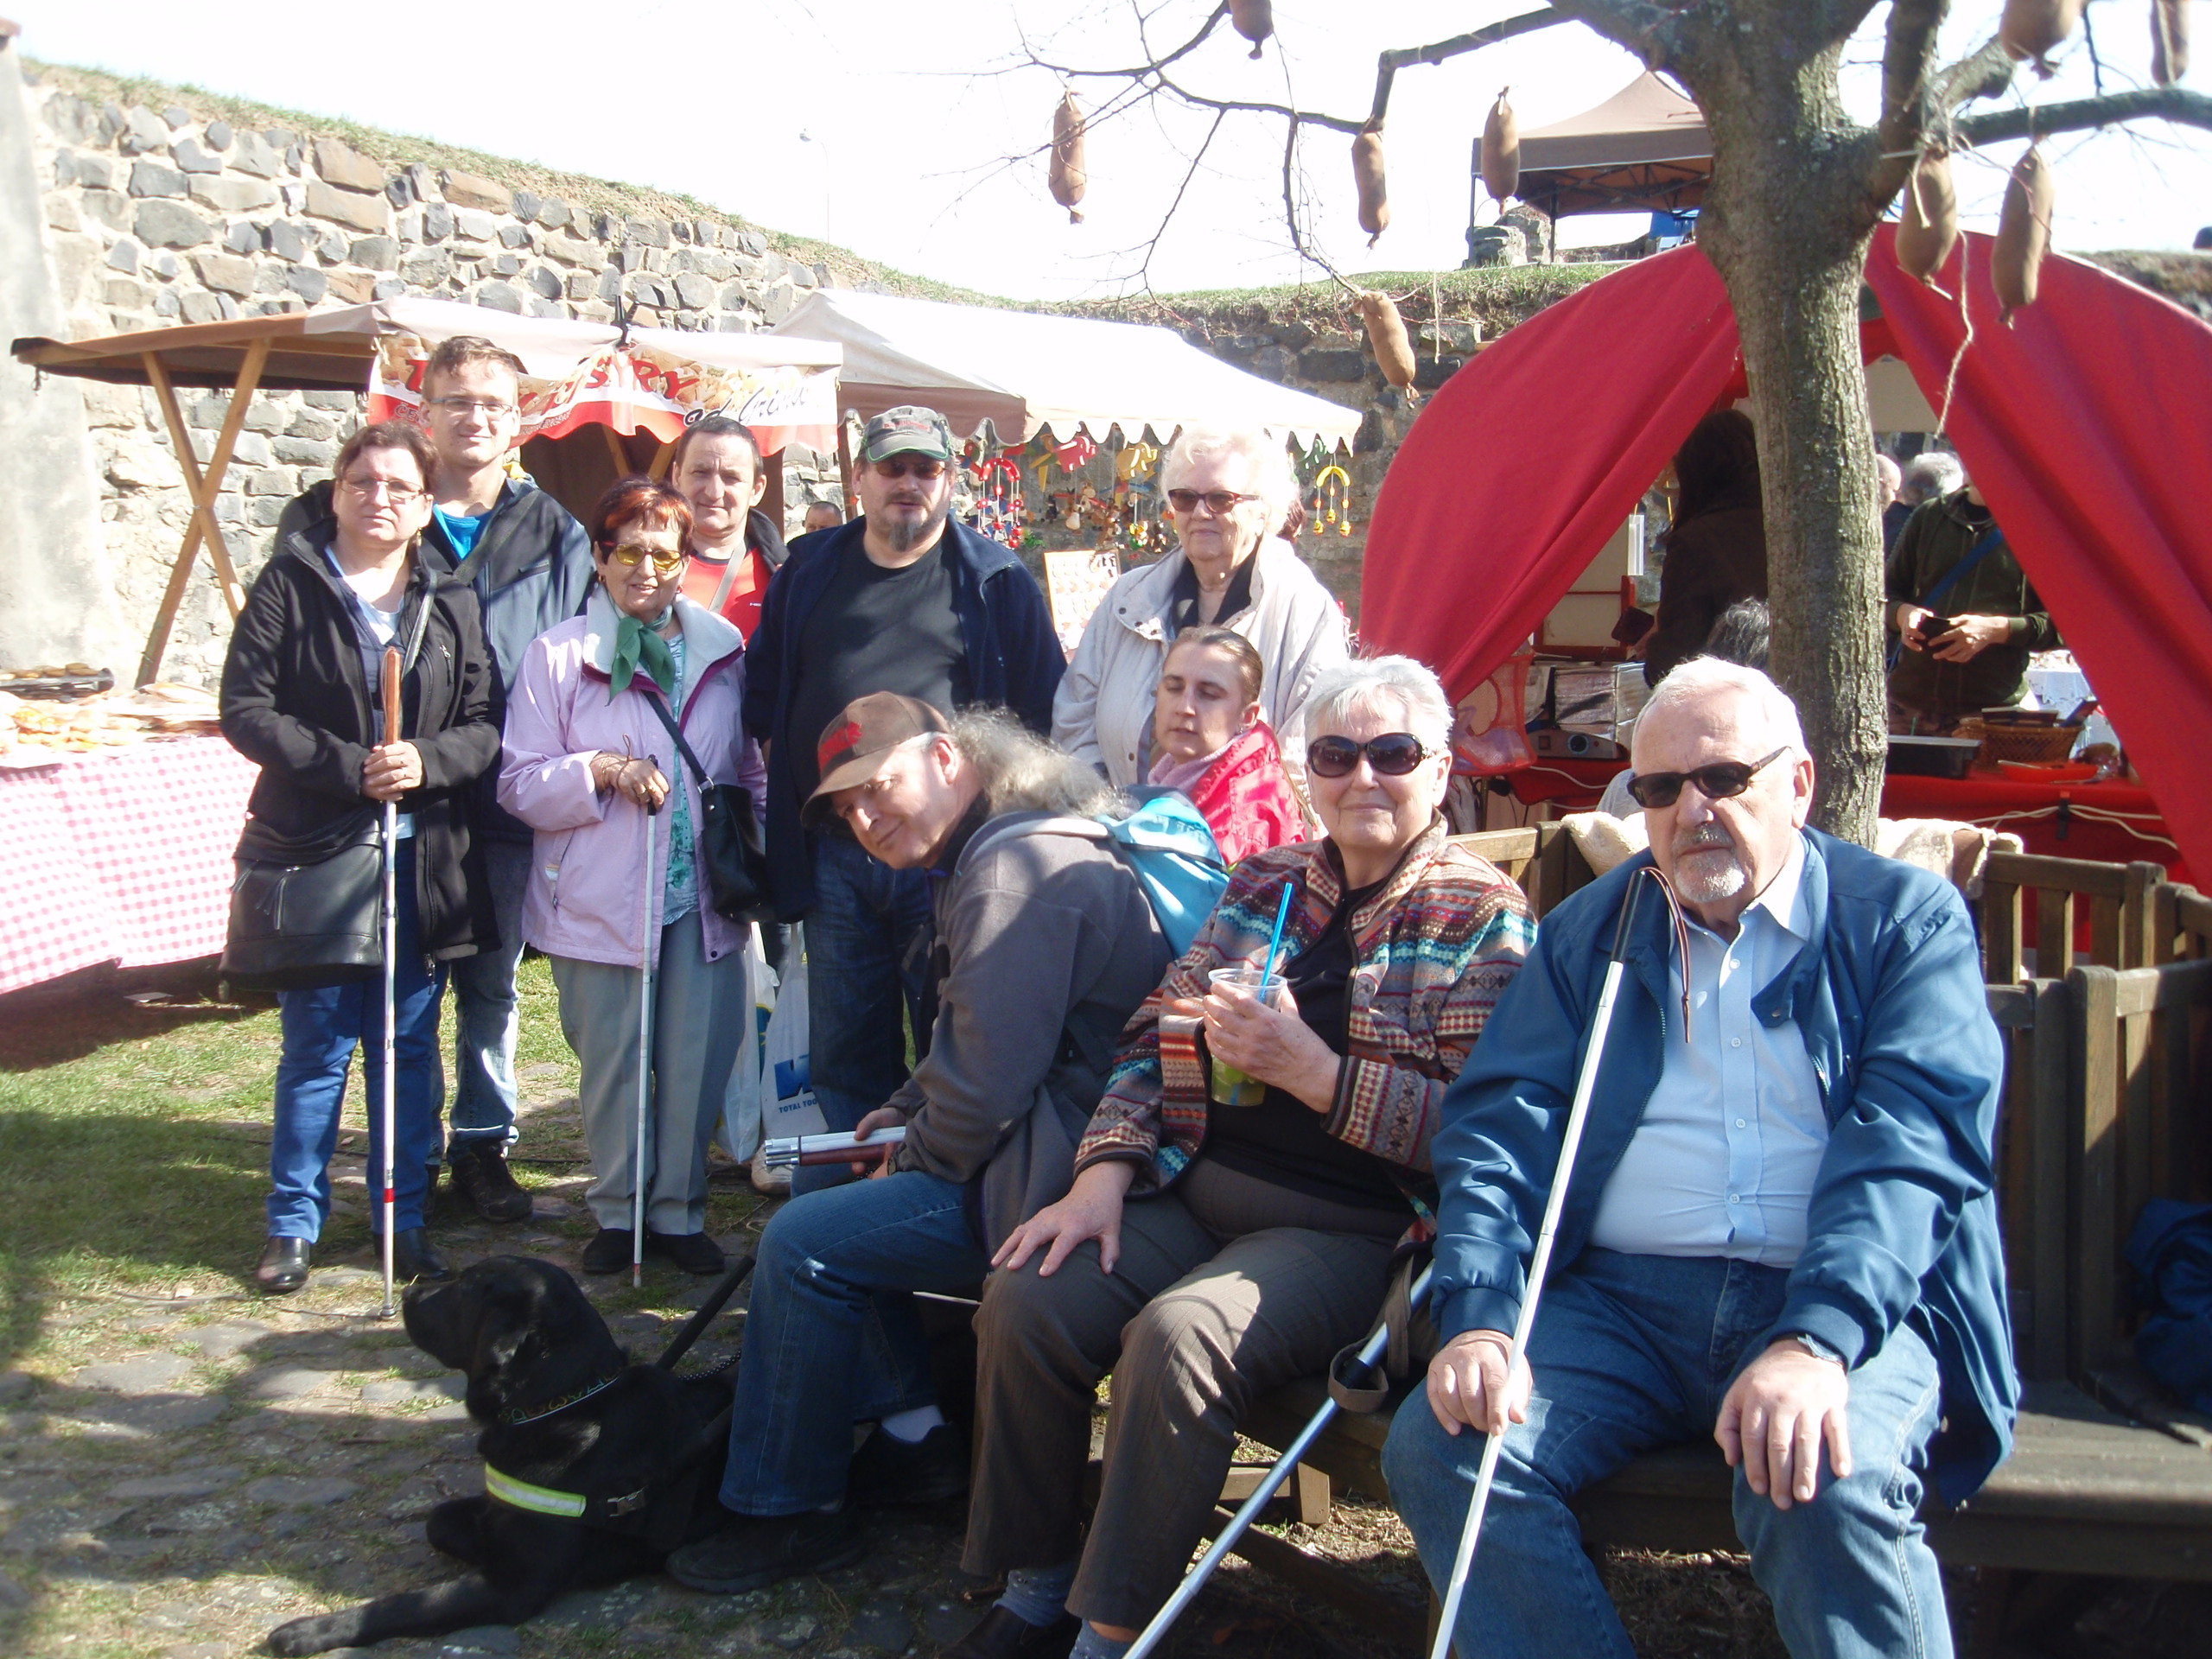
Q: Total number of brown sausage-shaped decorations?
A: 9